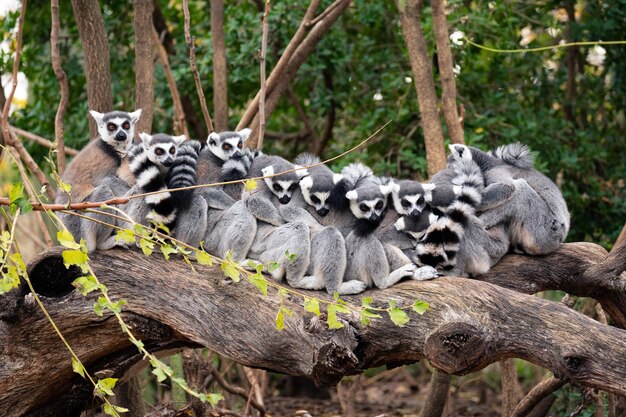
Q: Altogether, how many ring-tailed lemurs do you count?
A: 10